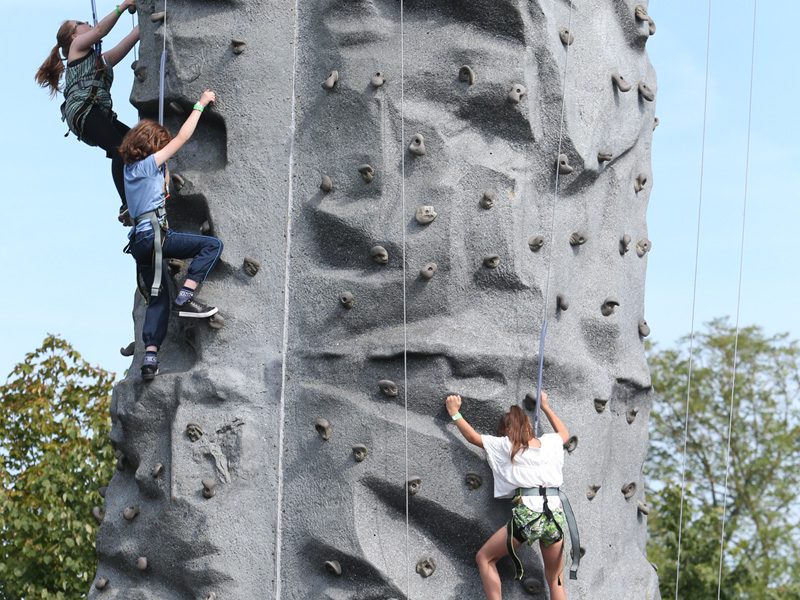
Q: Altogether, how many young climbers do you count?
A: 3